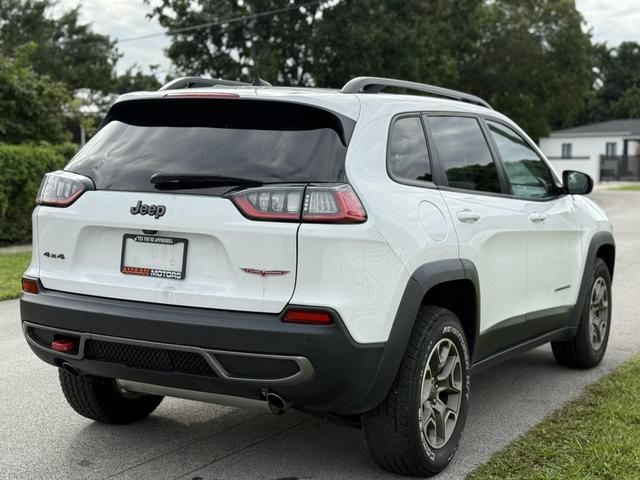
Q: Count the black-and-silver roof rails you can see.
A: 2